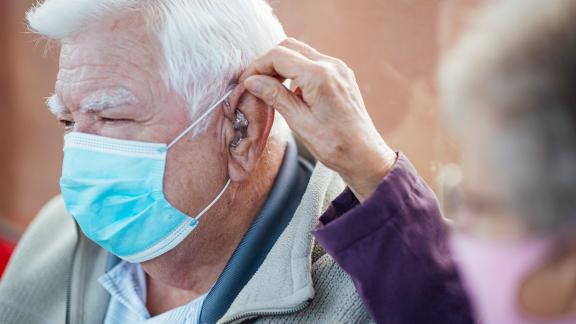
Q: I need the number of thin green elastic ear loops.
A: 0